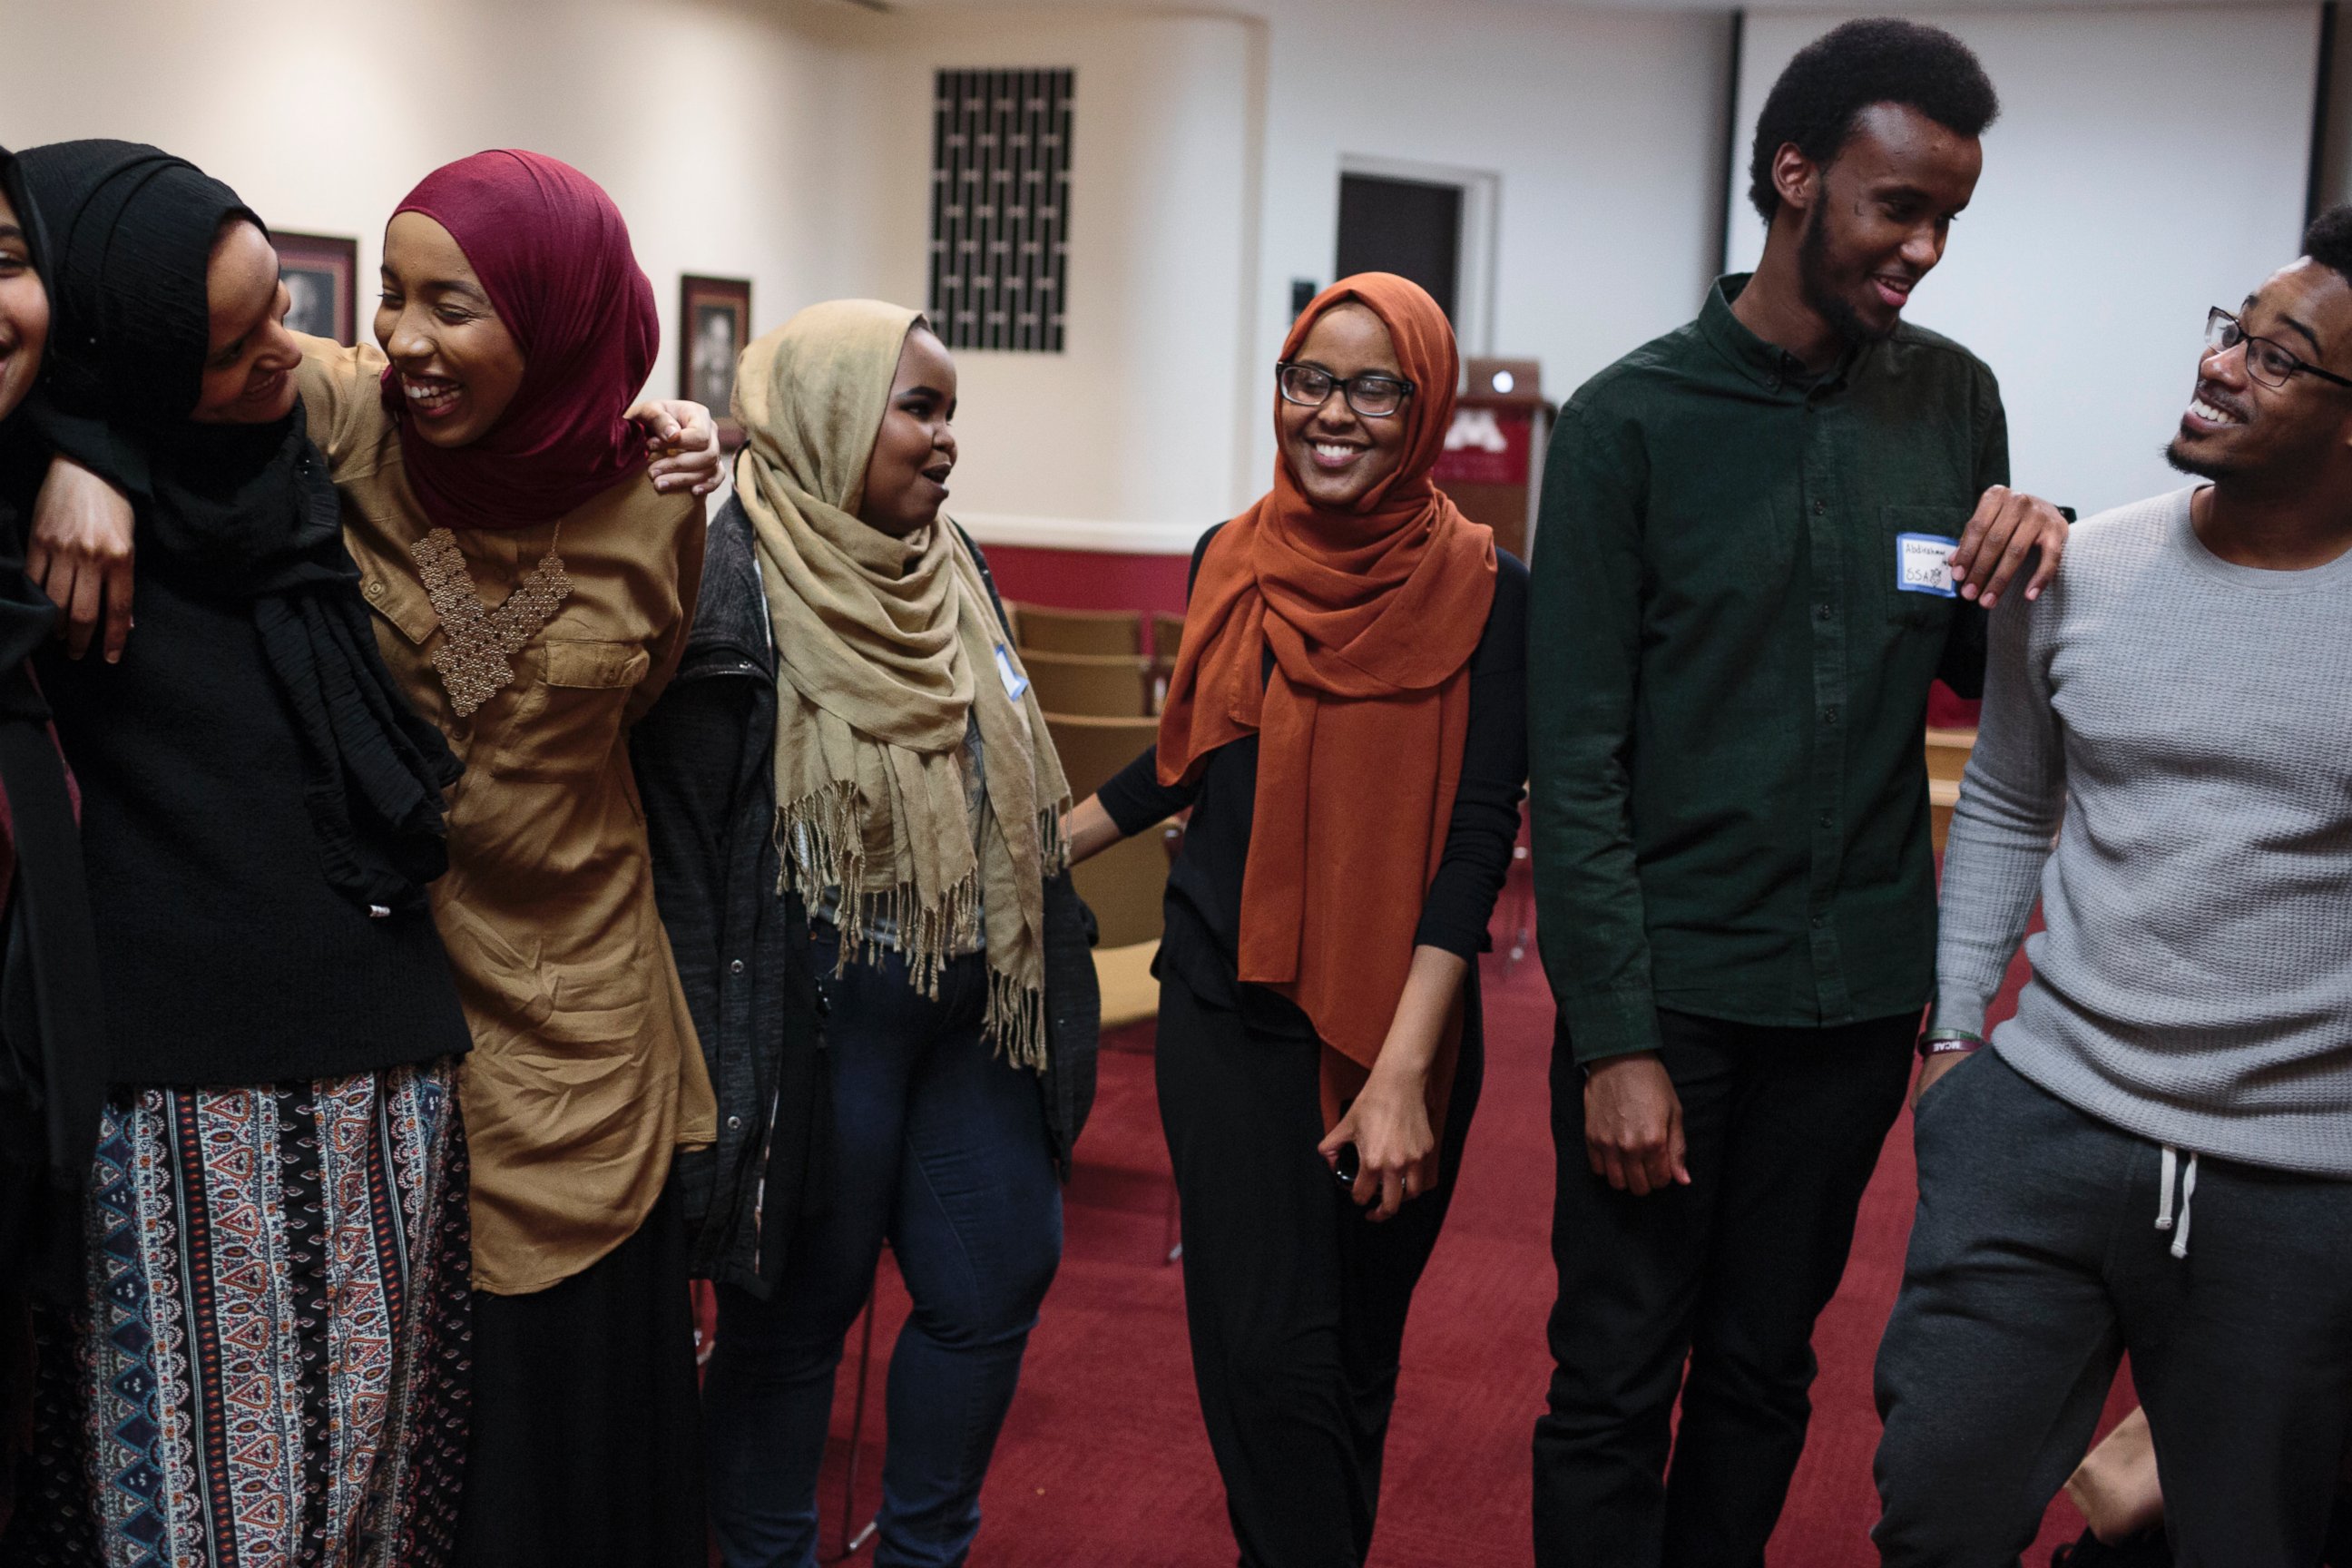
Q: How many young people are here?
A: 7